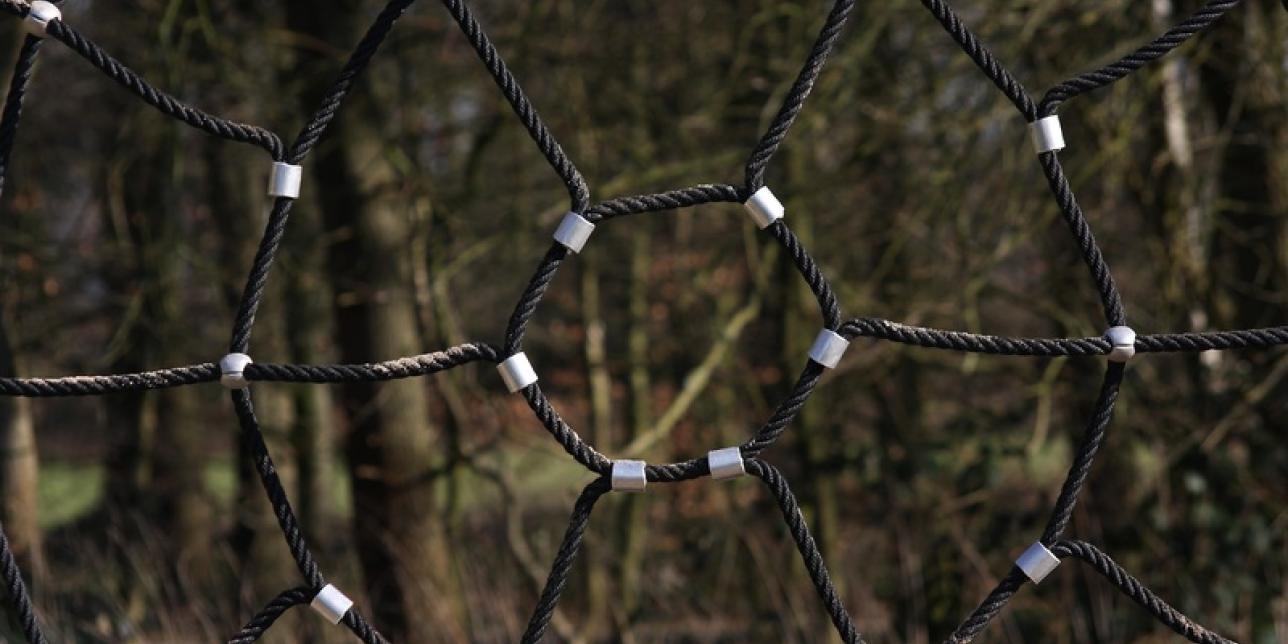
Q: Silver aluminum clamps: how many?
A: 13